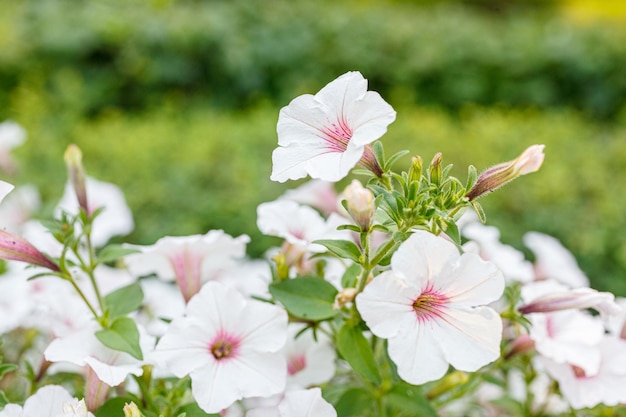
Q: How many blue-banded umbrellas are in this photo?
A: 0